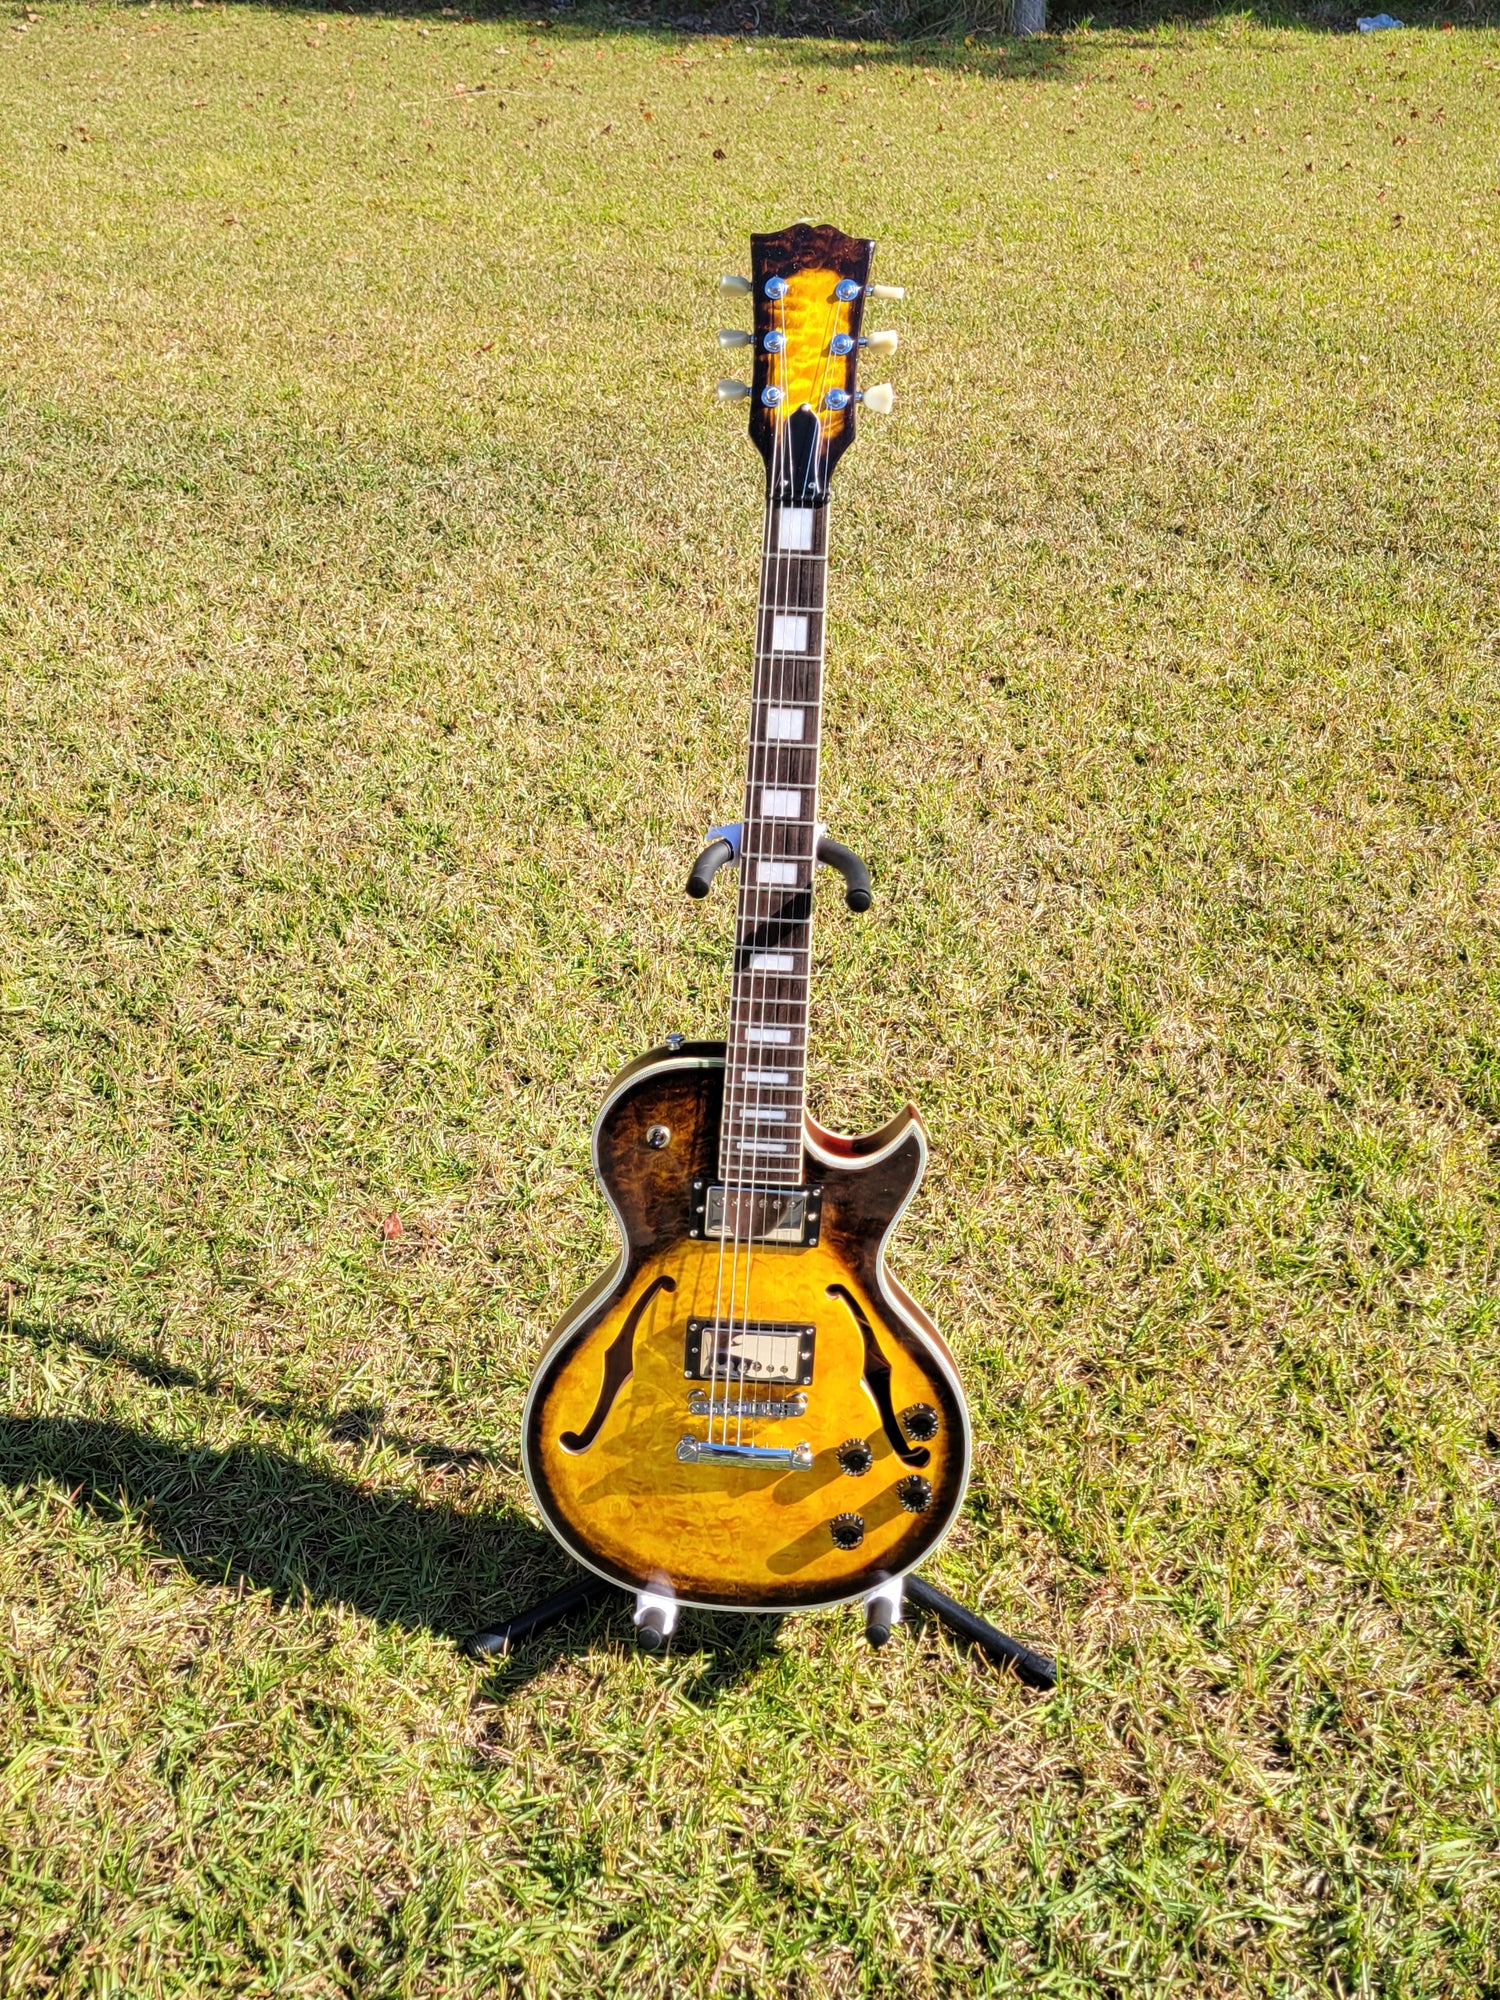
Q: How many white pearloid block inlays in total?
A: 10